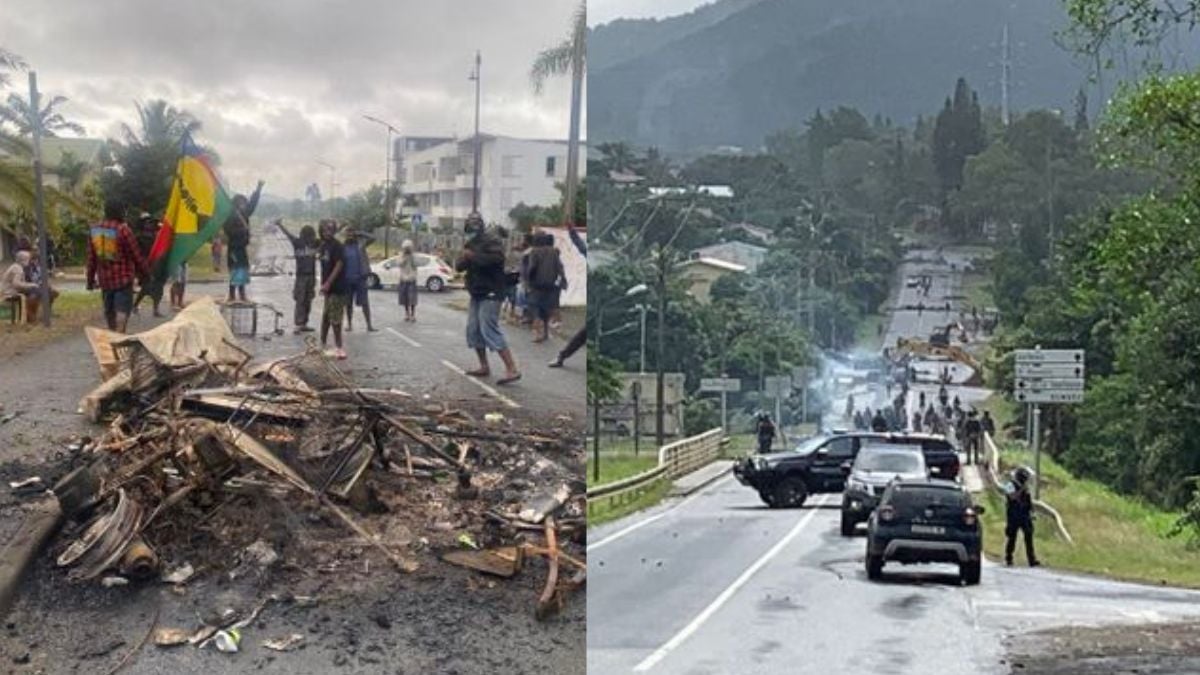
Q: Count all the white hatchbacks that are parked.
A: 1